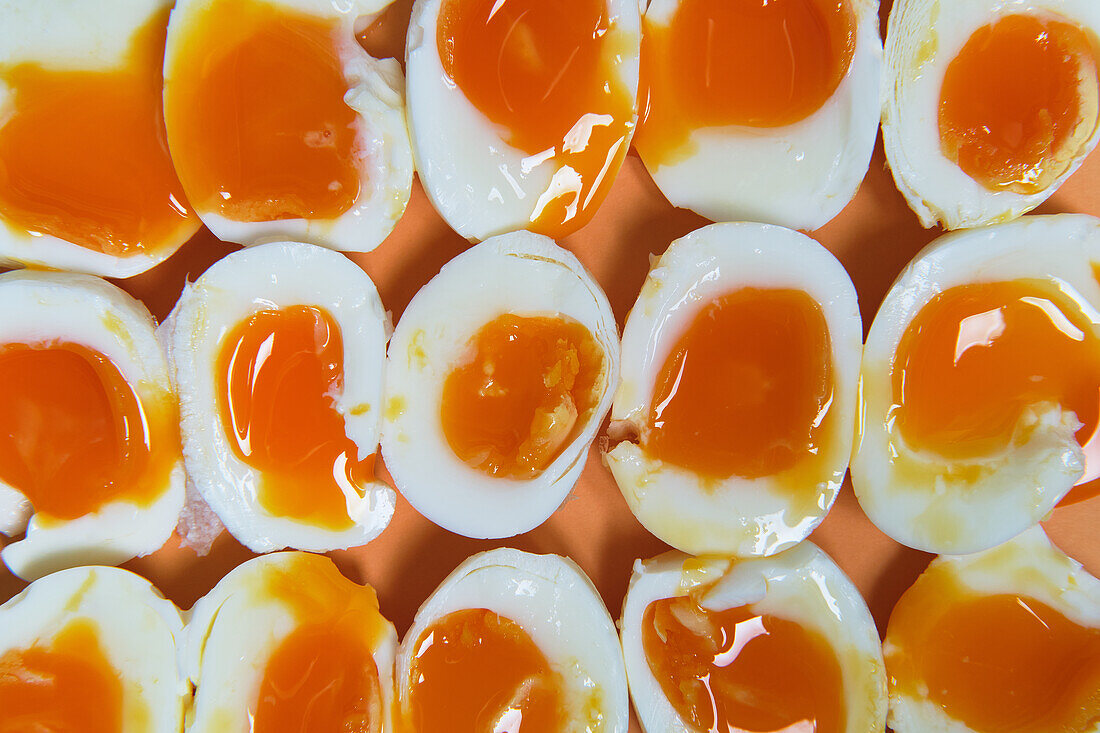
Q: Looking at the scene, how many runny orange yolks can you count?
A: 15